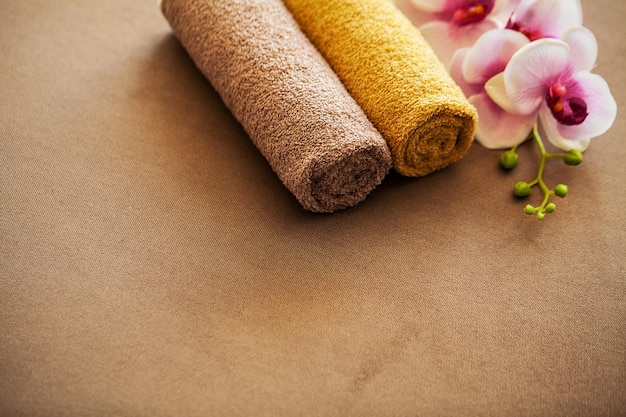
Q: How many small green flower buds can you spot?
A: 7